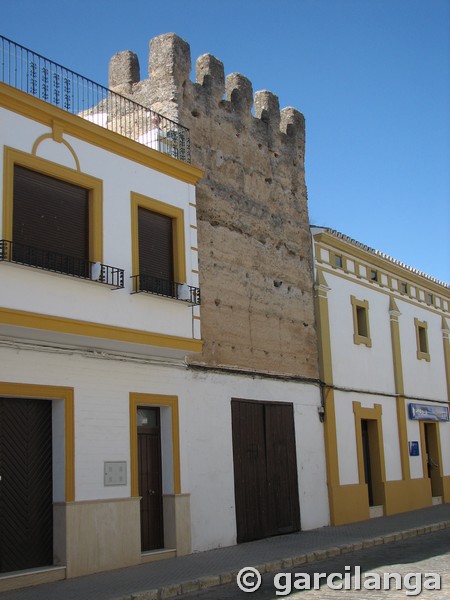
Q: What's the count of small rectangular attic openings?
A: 4